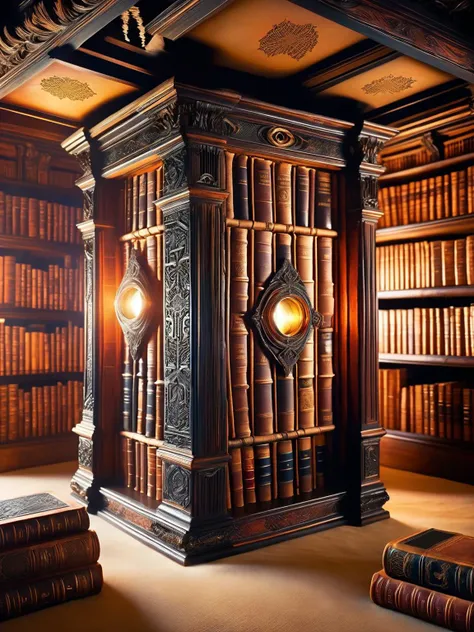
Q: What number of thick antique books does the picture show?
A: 5